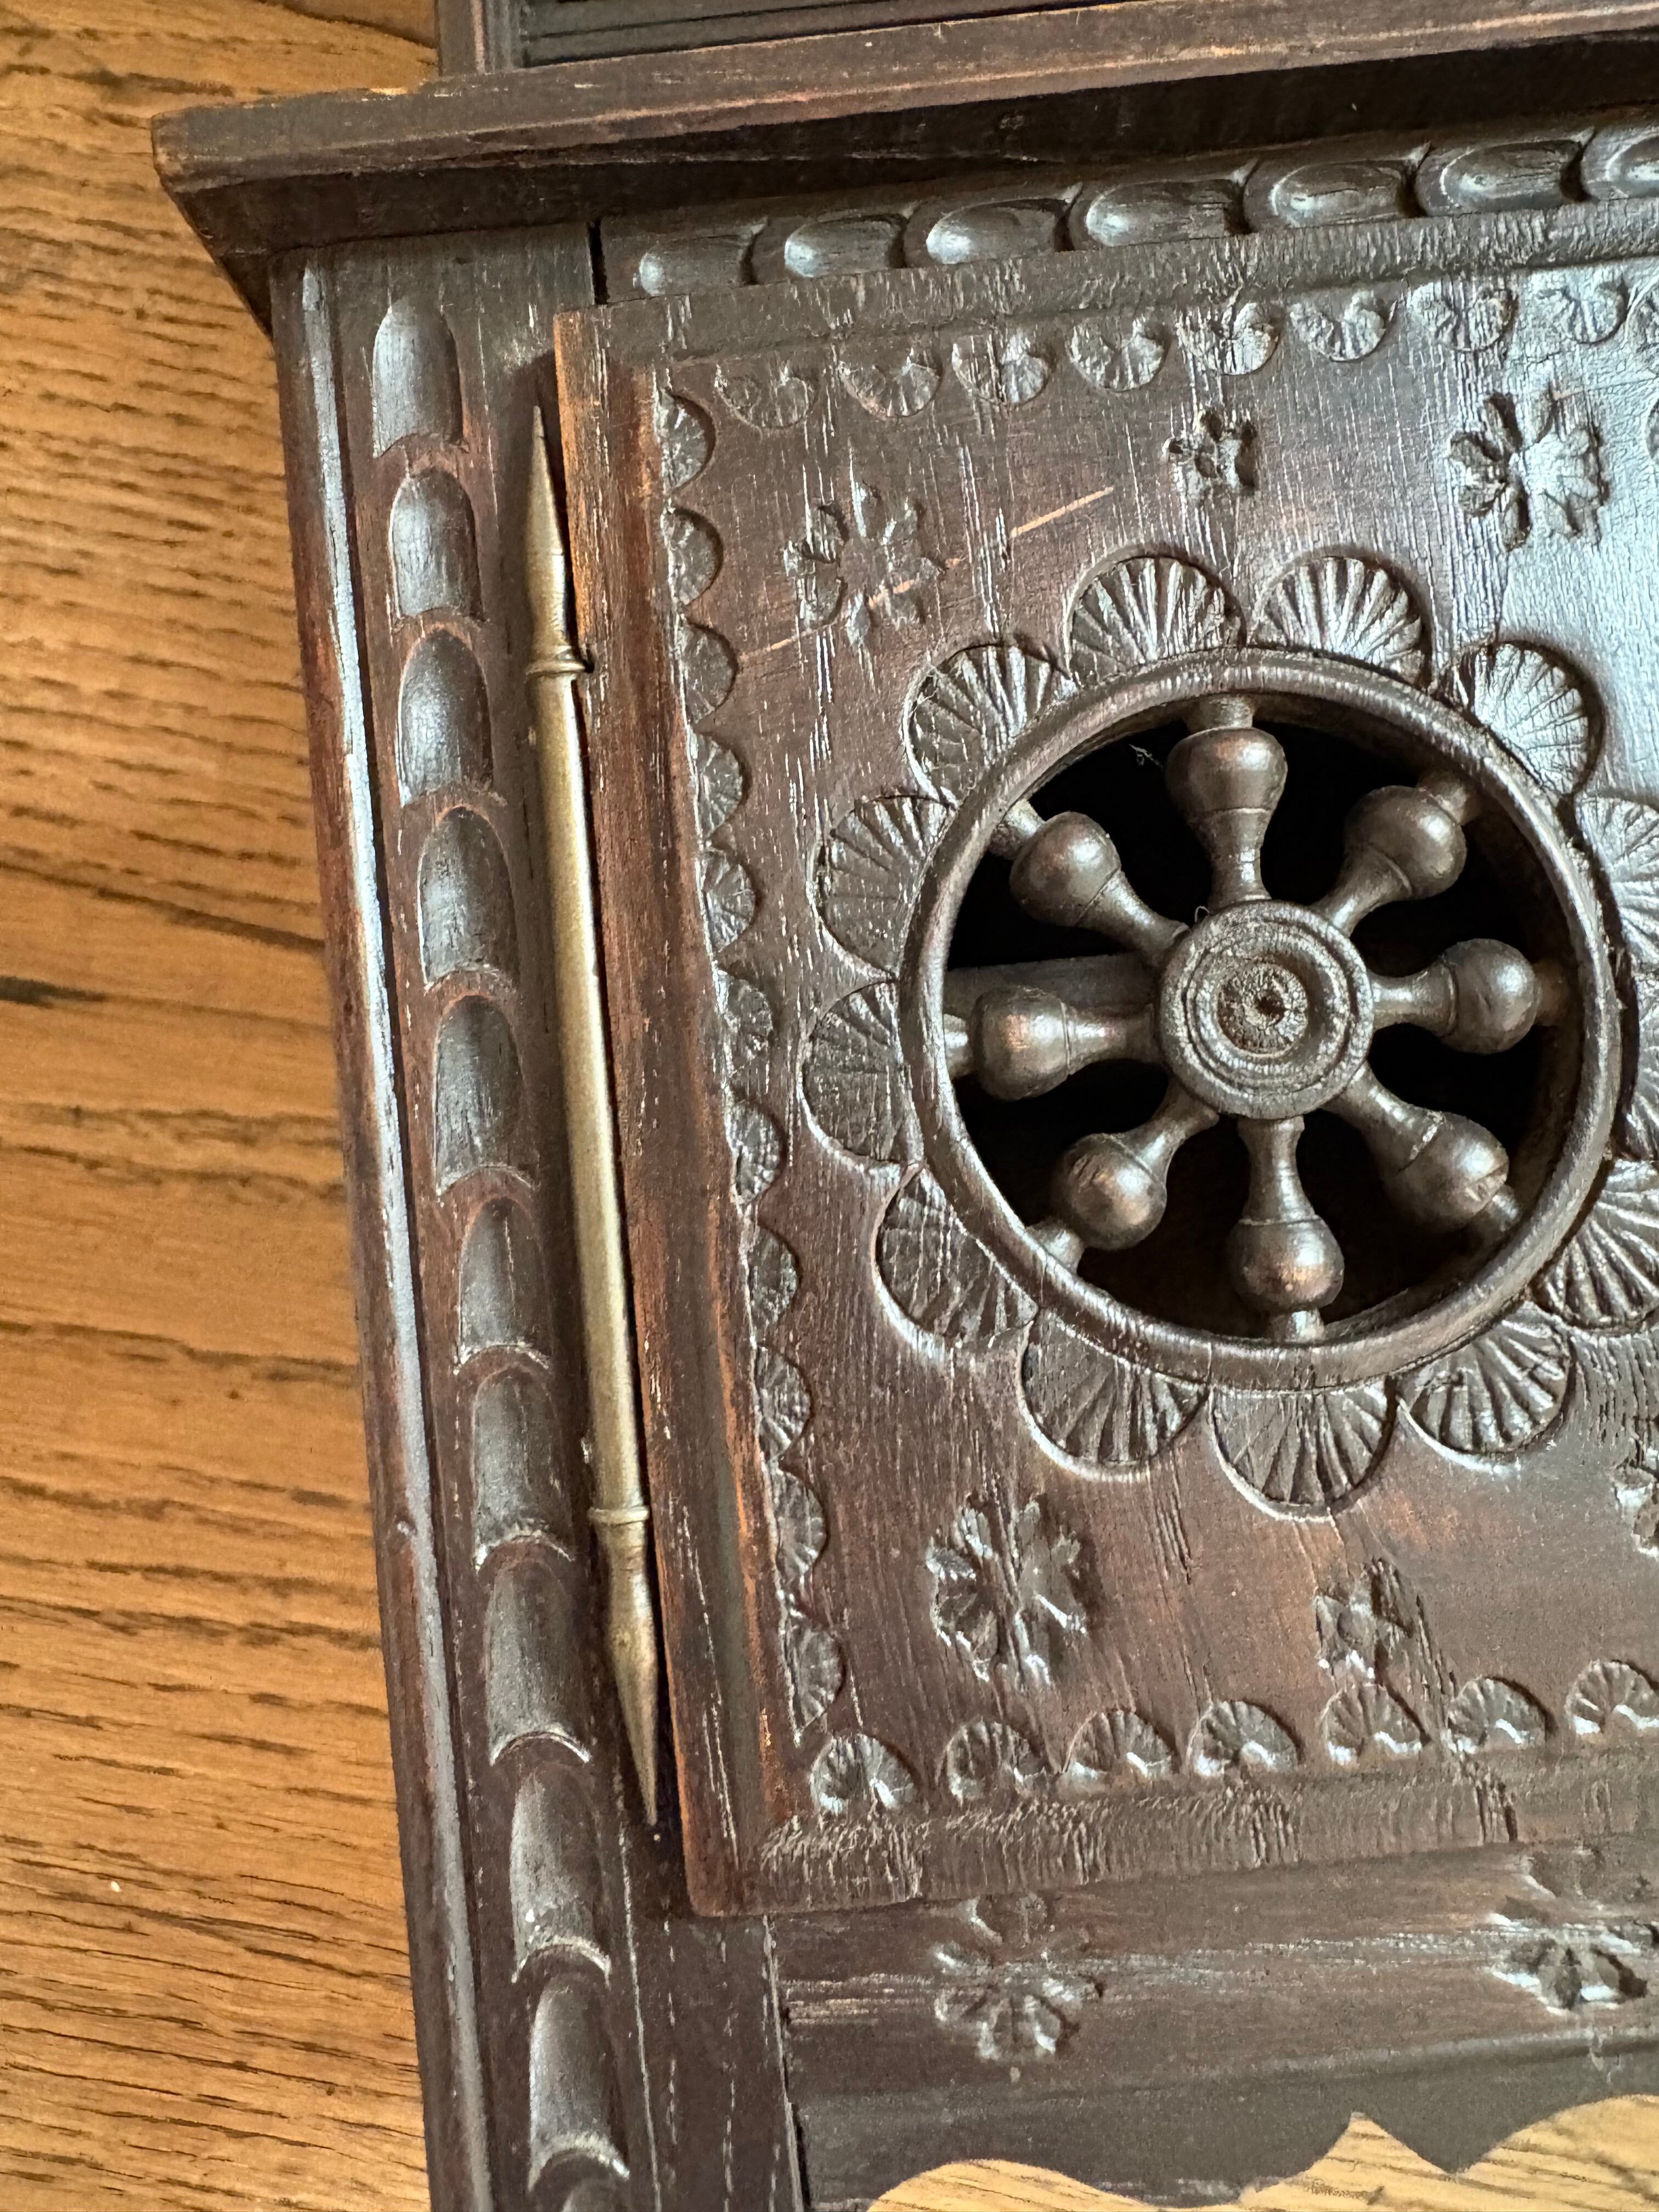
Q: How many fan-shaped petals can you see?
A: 13